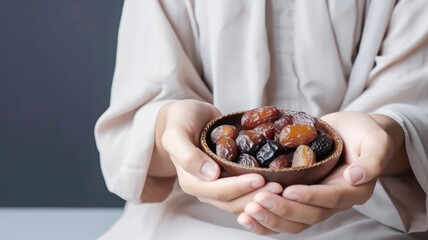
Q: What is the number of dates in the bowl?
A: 13